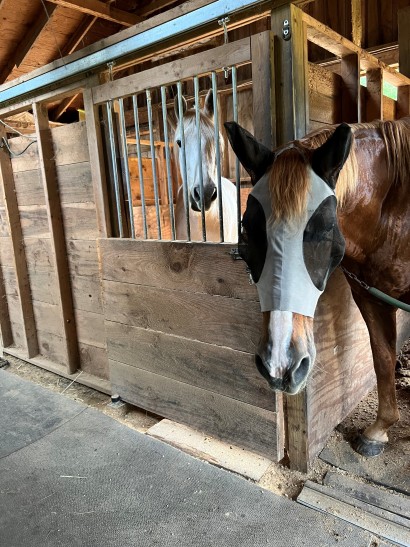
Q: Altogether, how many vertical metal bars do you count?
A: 9